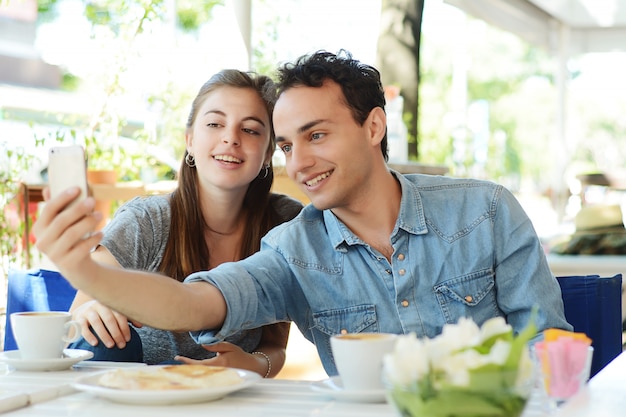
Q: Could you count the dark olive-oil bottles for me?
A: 0